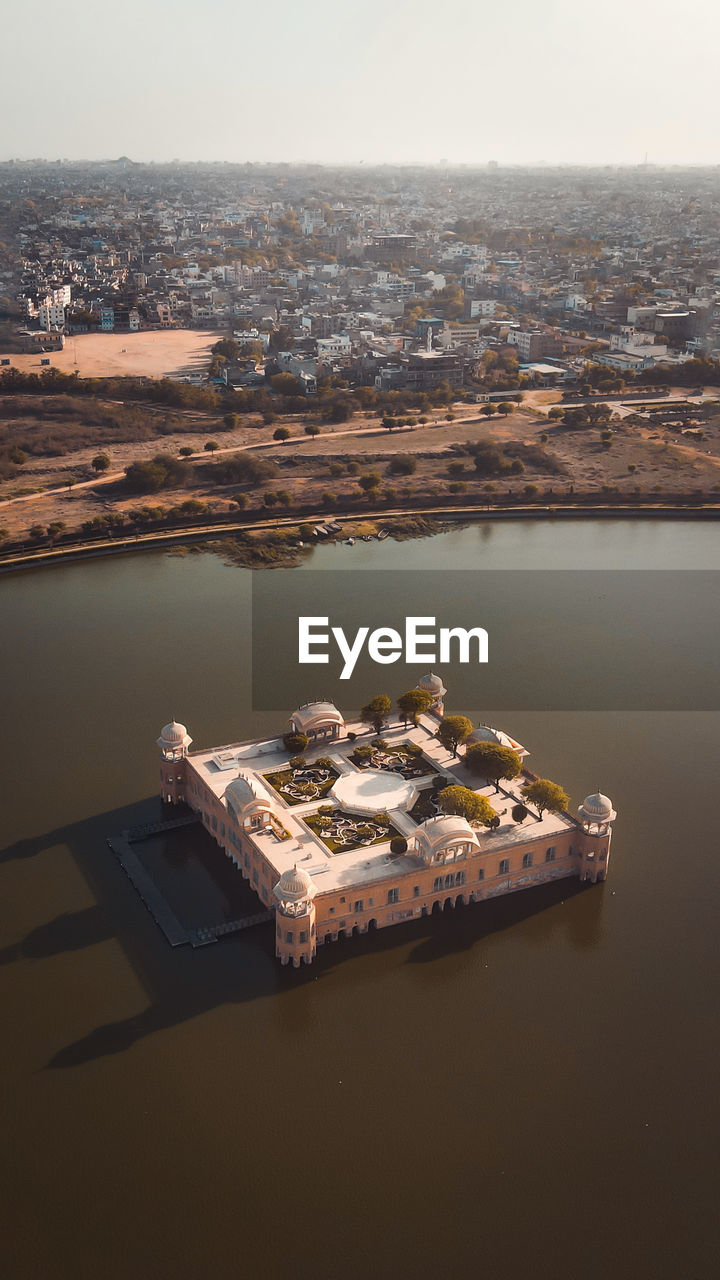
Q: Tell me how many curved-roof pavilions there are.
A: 4